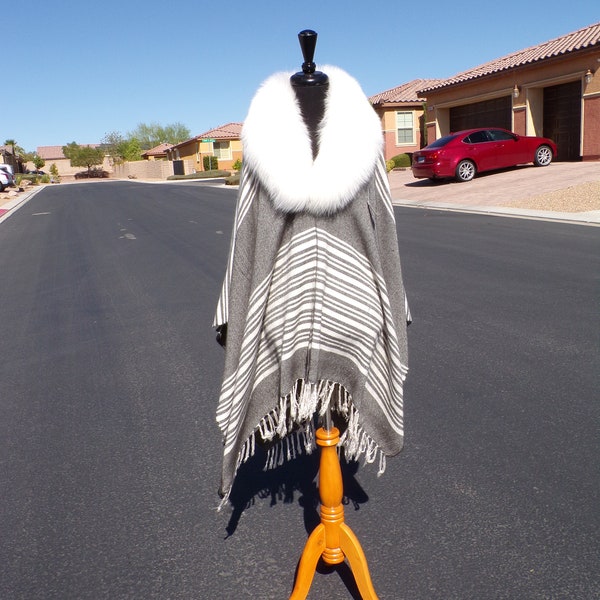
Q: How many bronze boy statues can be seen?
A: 0